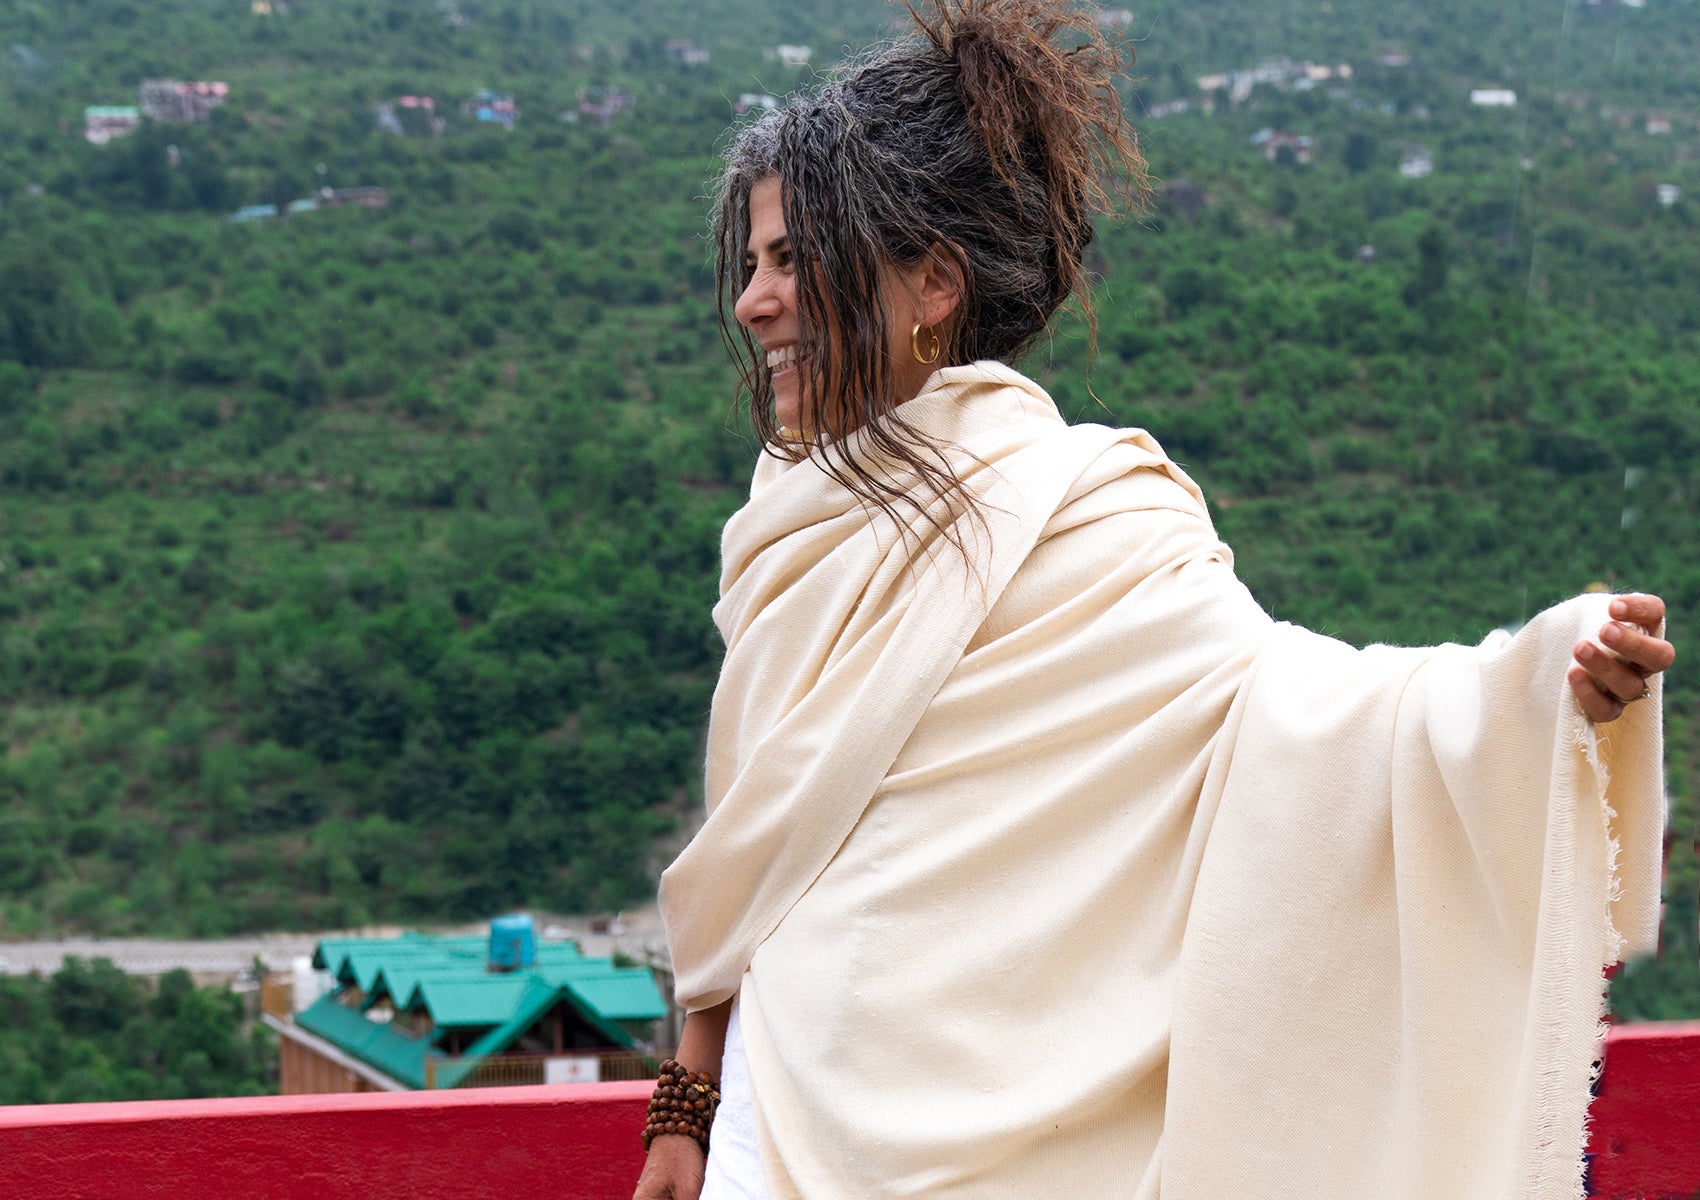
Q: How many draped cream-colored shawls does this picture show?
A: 1